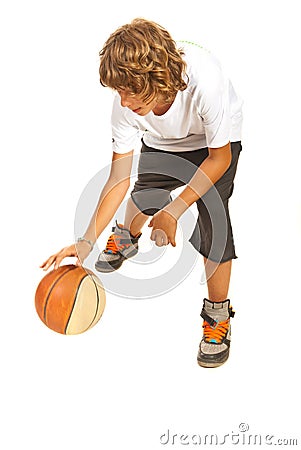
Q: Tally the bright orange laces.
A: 2